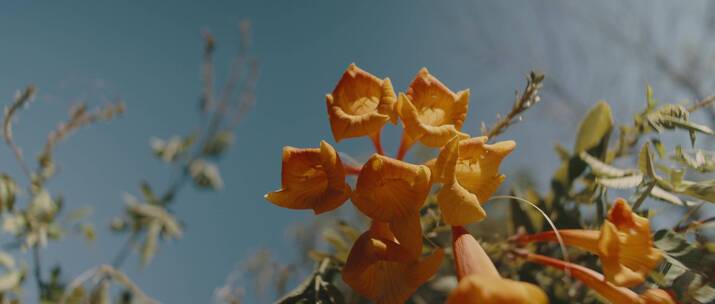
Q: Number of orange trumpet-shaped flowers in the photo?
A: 9